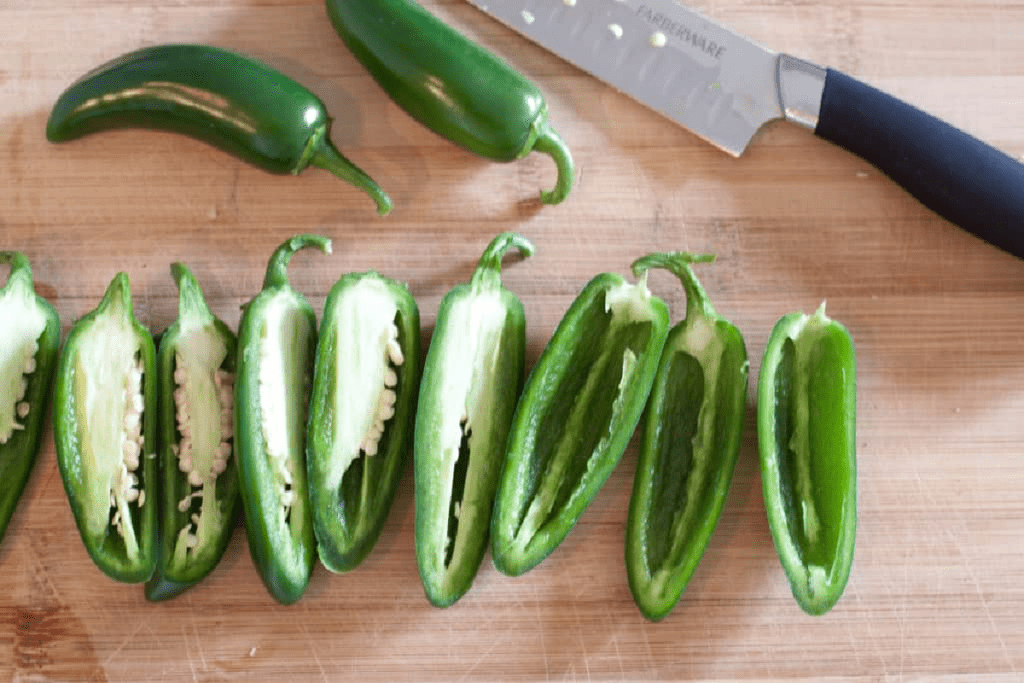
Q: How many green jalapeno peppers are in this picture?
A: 11